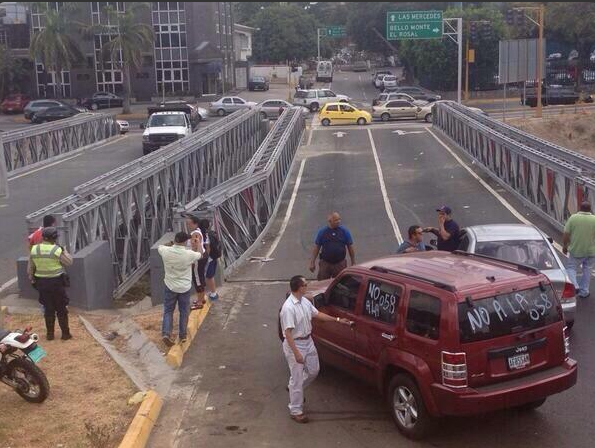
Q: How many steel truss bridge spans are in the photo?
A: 2